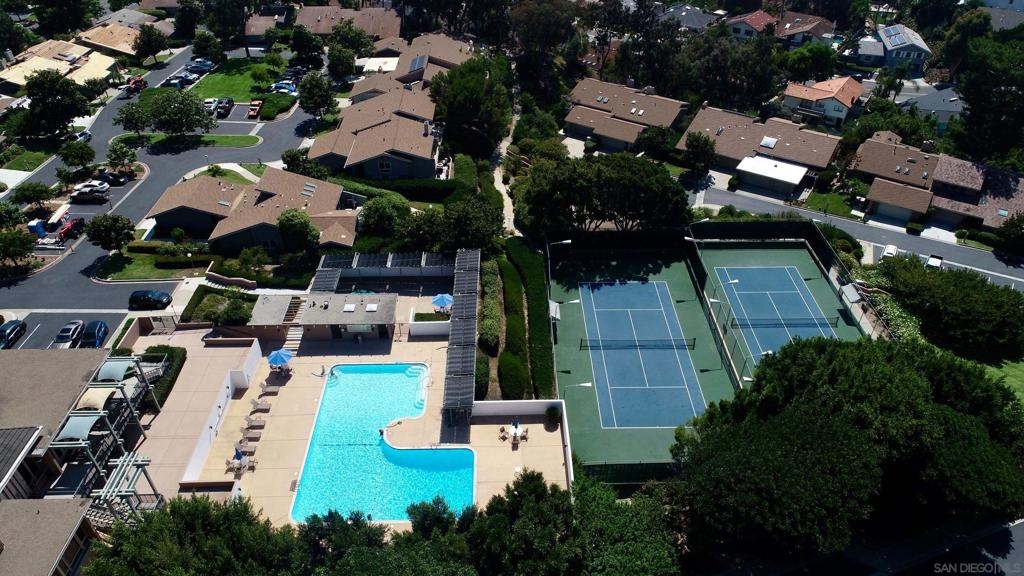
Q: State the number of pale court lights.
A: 11